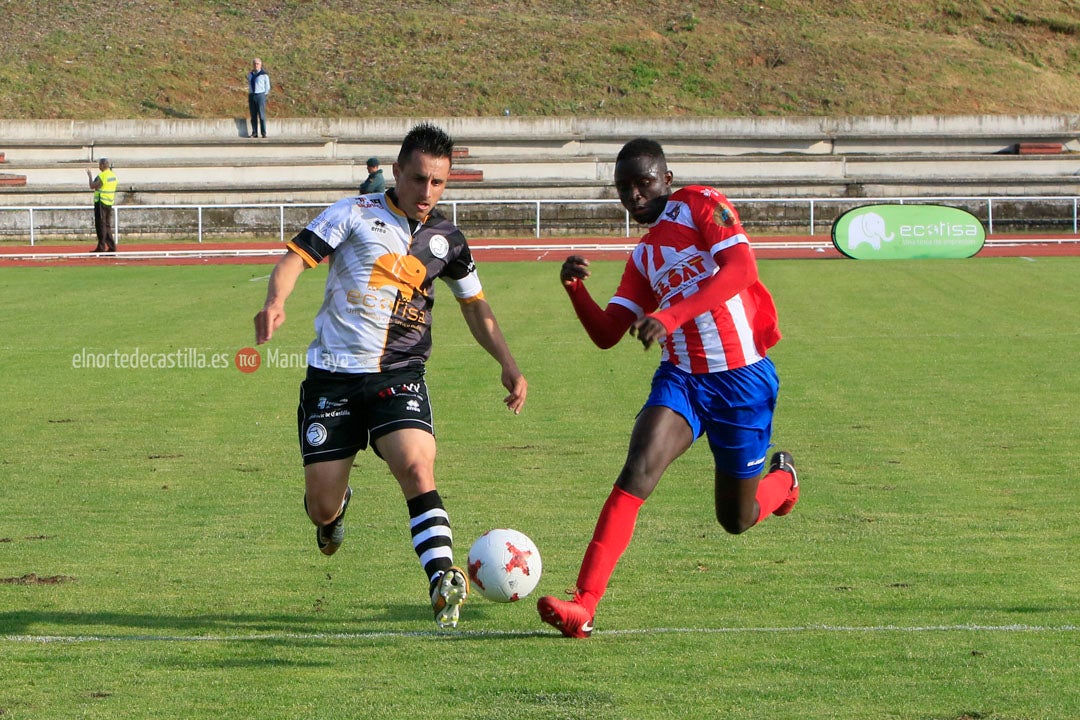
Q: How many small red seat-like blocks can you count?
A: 5